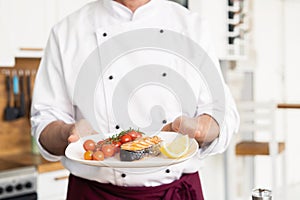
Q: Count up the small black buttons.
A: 8